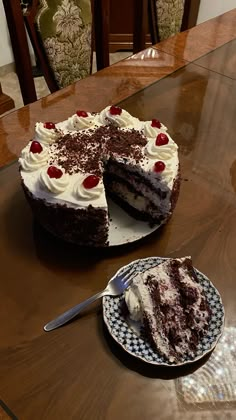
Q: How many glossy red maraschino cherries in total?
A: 9